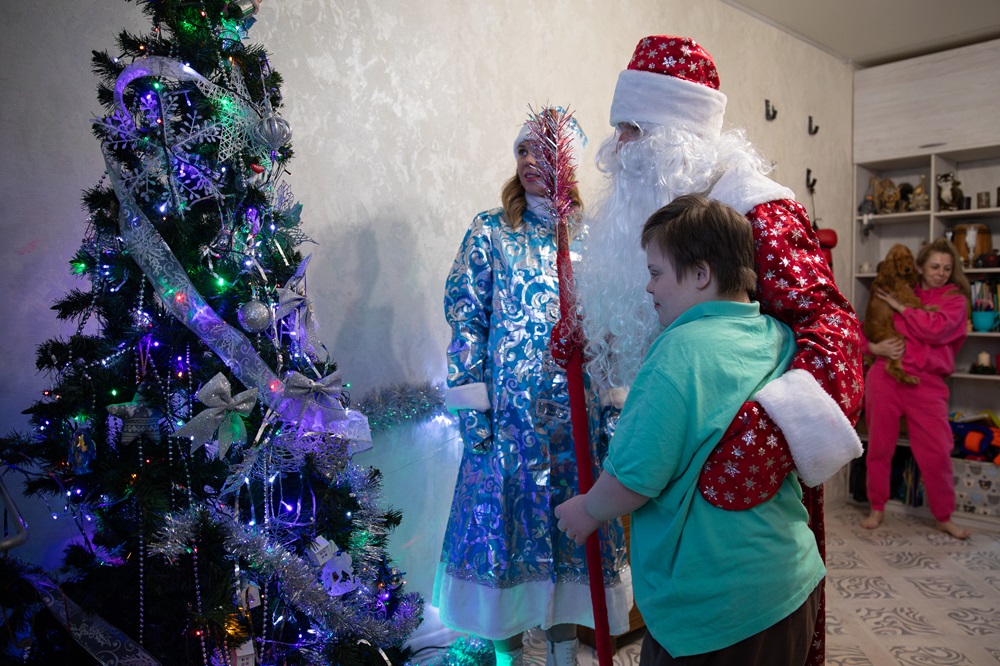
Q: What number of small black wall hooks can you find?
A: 3